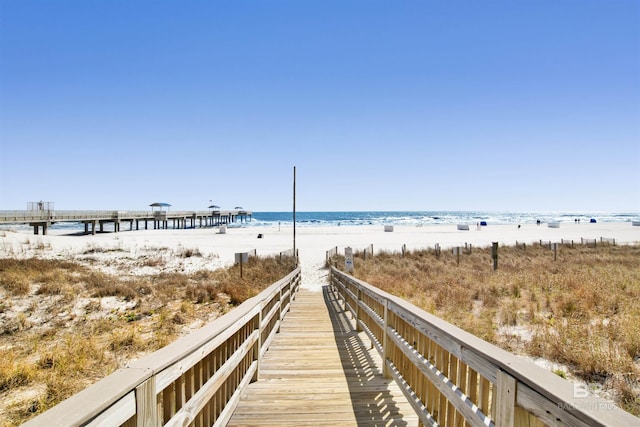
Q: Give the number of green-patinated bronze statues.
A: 0